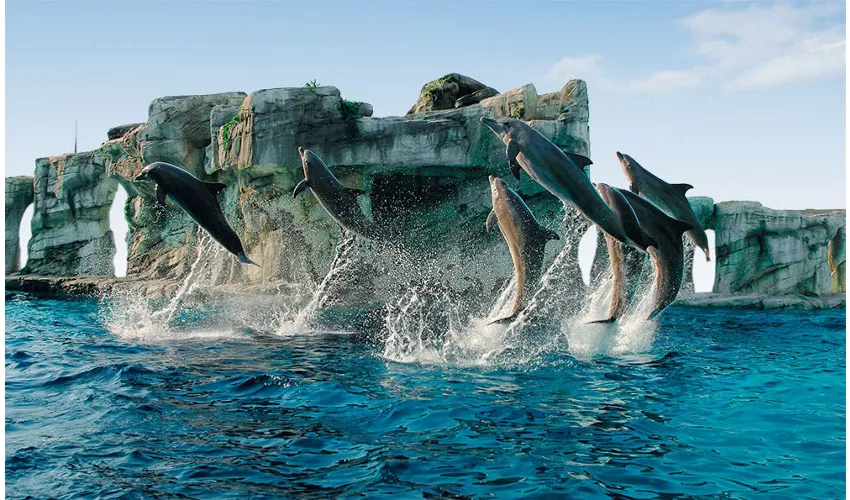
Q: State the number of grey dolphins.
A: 7